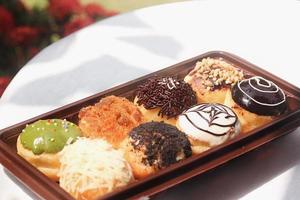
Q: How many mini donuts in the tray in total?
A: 8